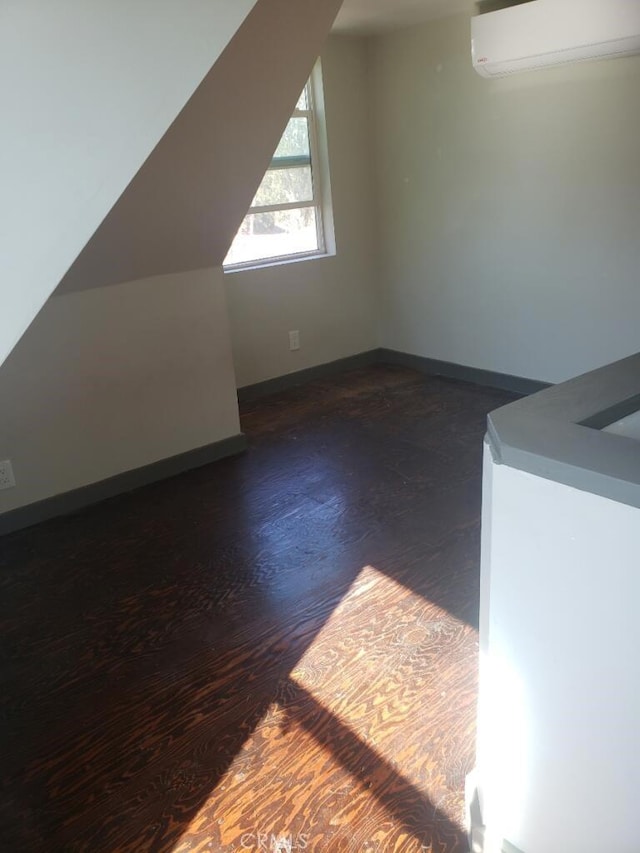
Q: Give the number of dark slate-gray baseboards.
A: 3